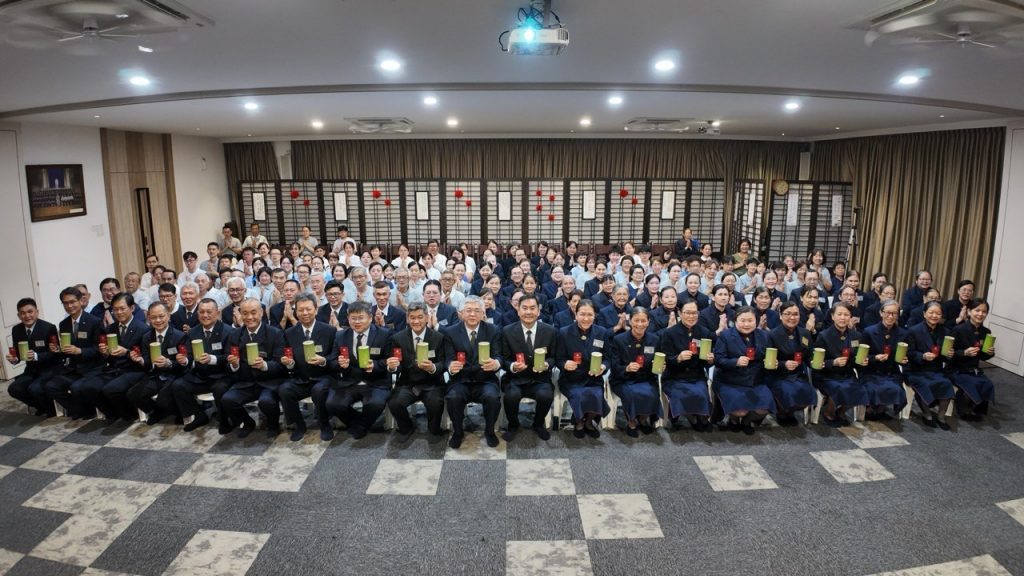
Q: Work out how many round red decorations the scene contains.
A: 12